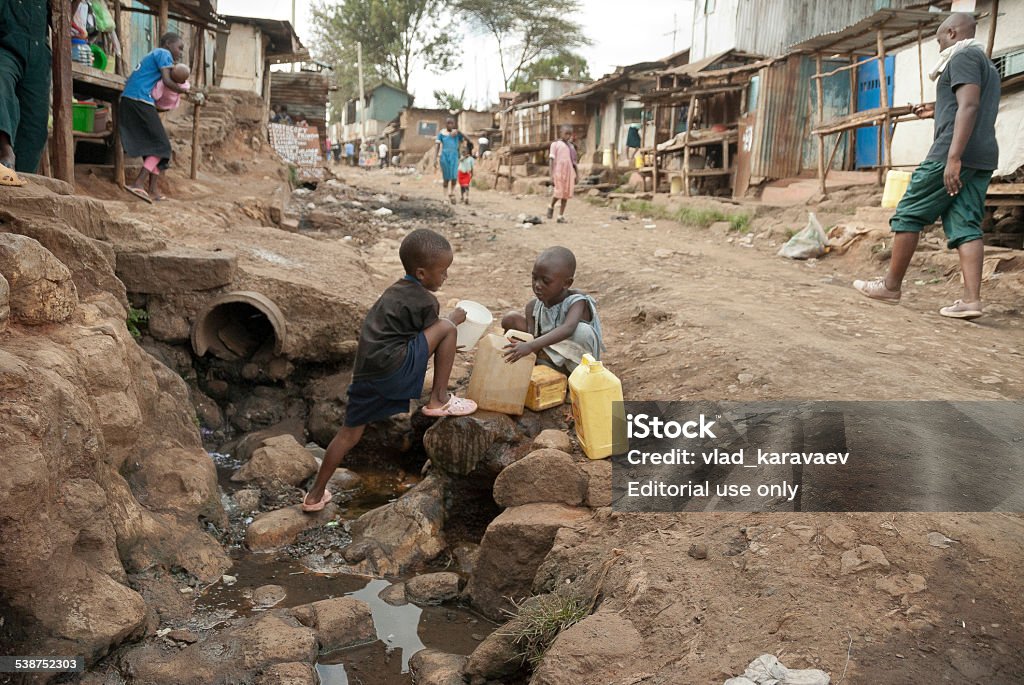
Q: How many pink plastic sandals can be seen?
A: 2